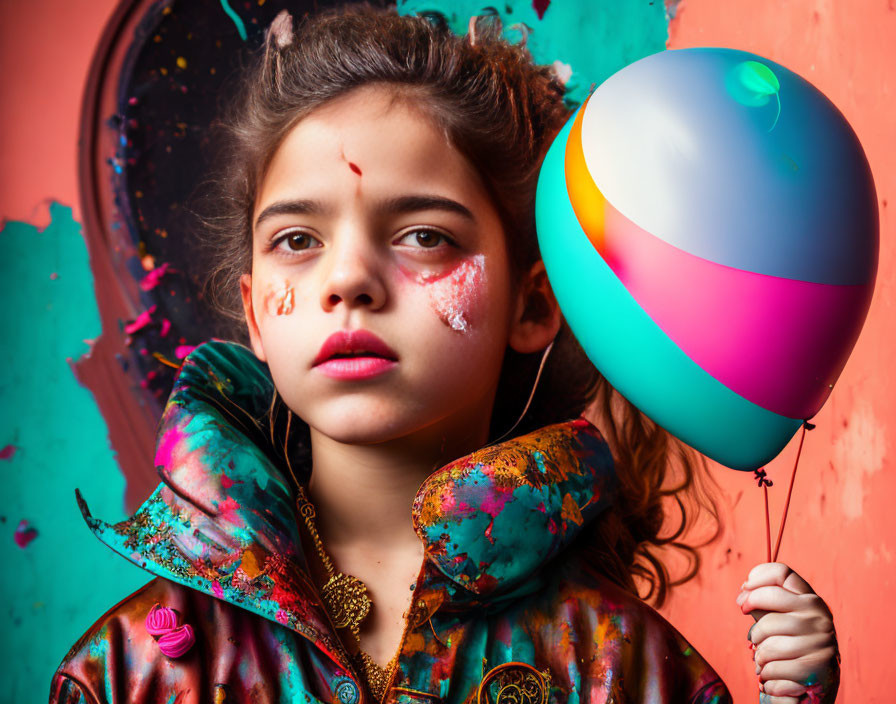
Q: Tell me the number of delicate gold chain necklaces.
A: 1